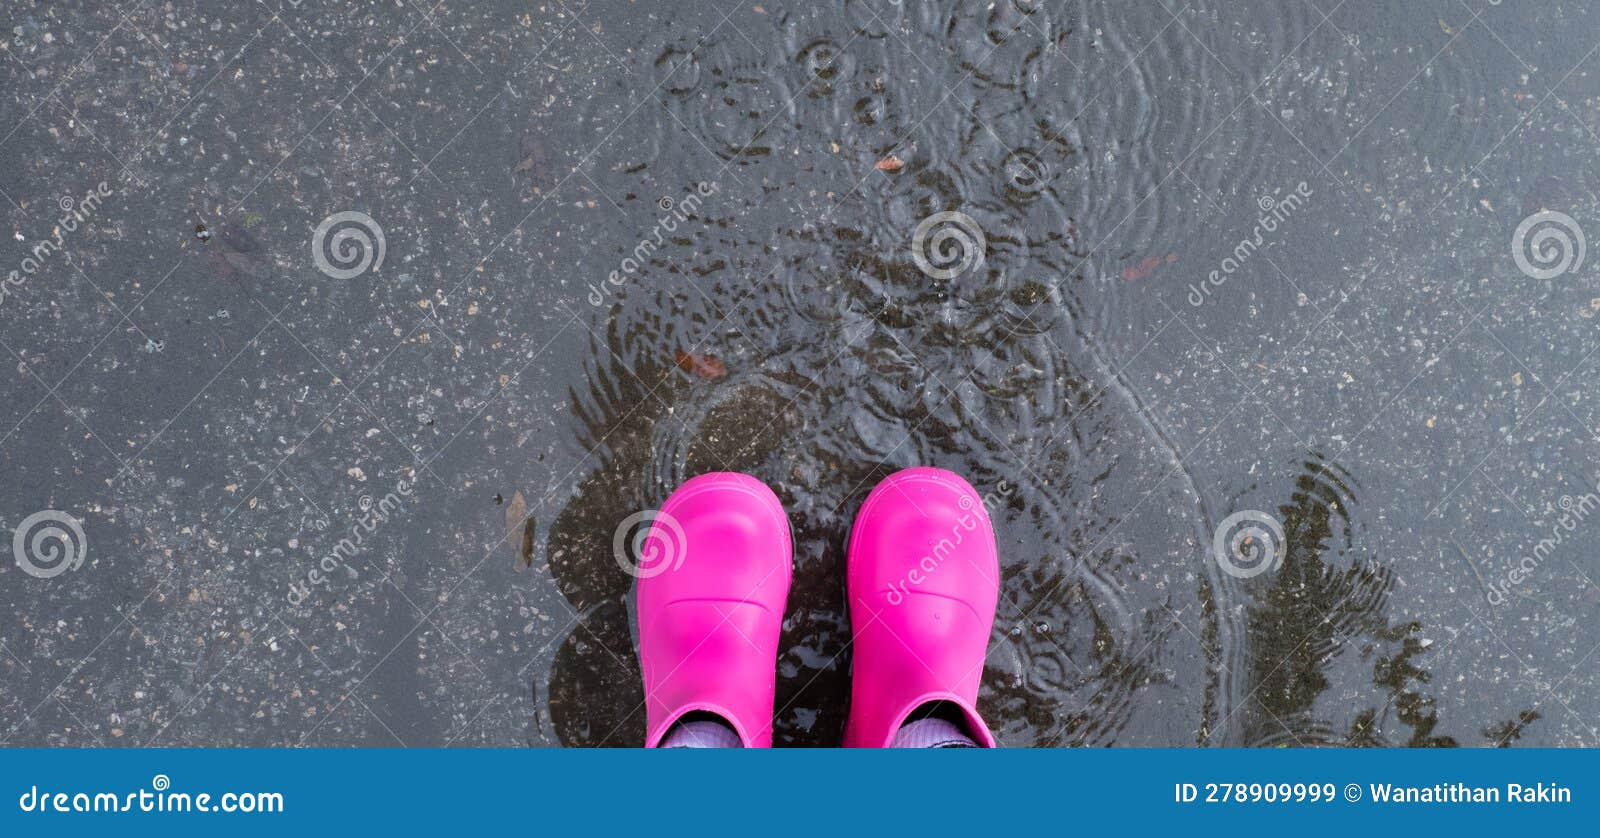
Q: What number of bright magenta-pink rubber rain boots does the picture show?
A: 2